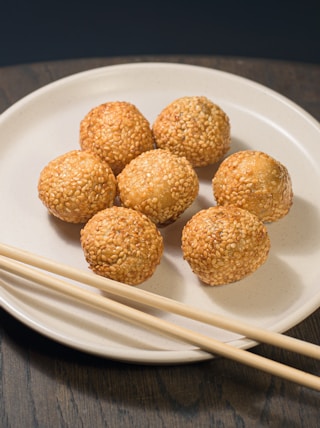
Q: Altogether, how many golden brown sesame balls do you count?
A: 7